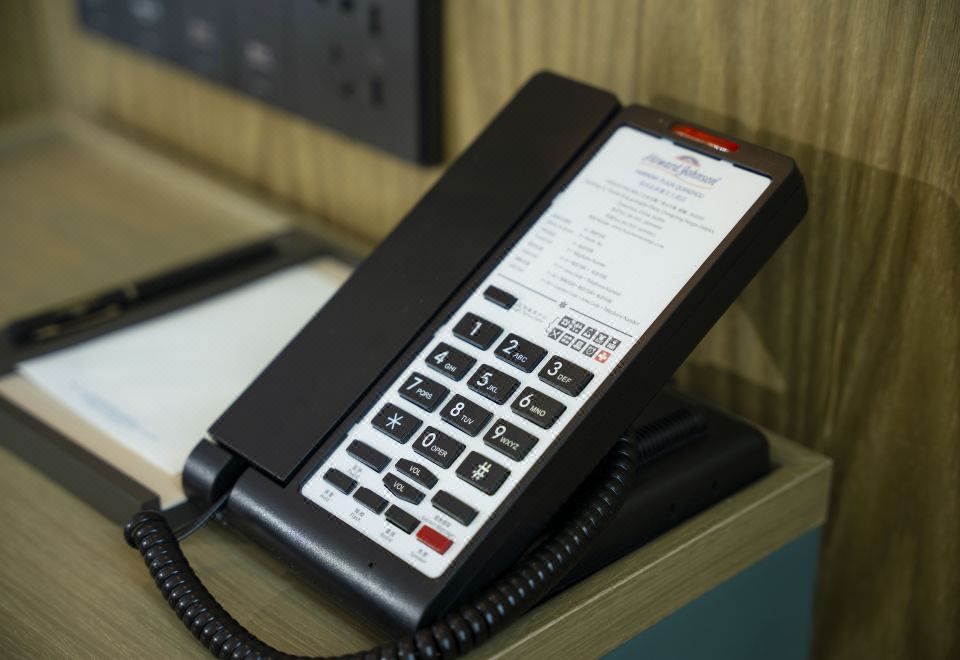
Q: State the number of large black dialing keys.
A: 12